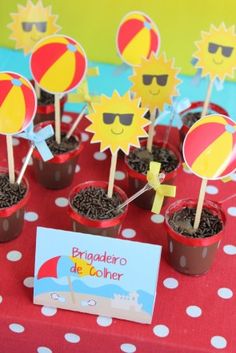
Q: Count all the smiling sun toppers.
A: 4